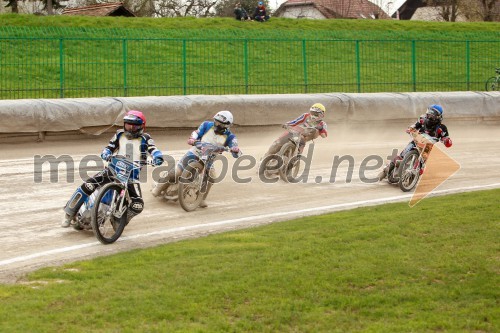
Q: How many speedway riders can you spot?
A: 4